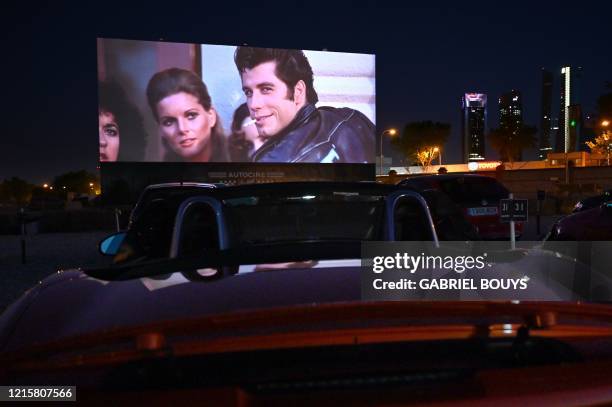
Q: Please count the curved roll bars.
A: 2